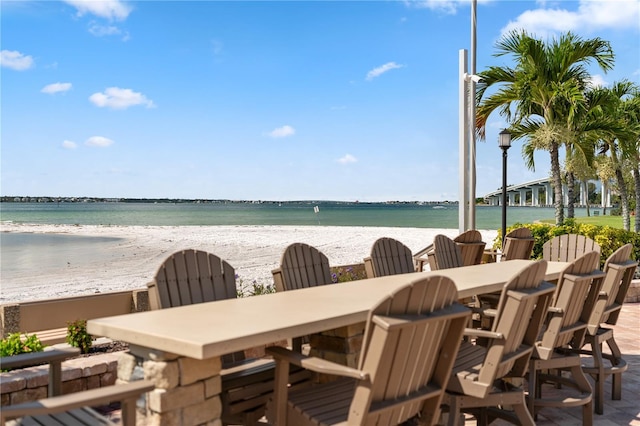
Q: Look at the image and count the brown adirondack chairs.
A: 12